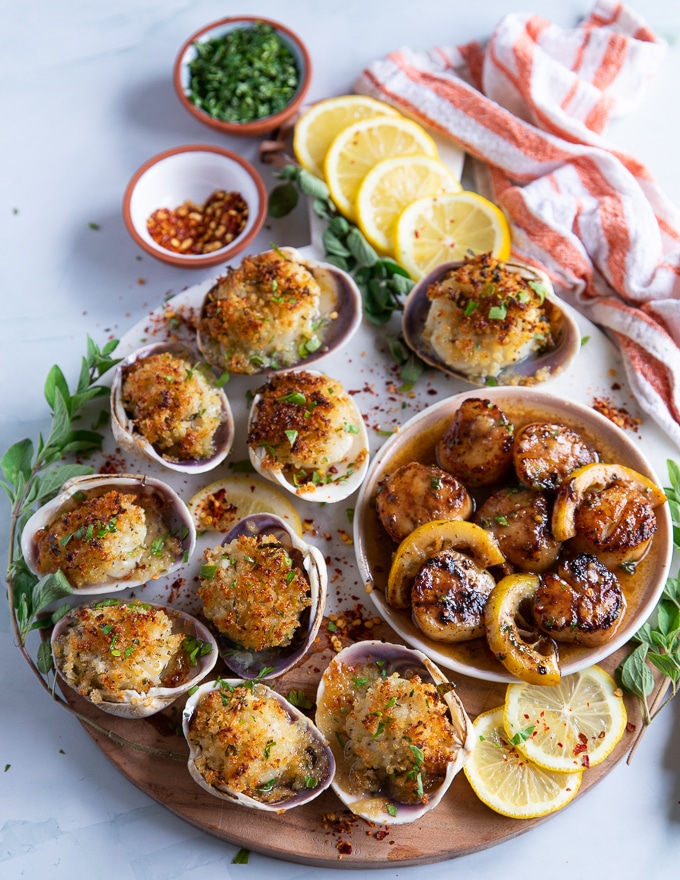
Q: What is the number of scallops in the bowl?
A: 7